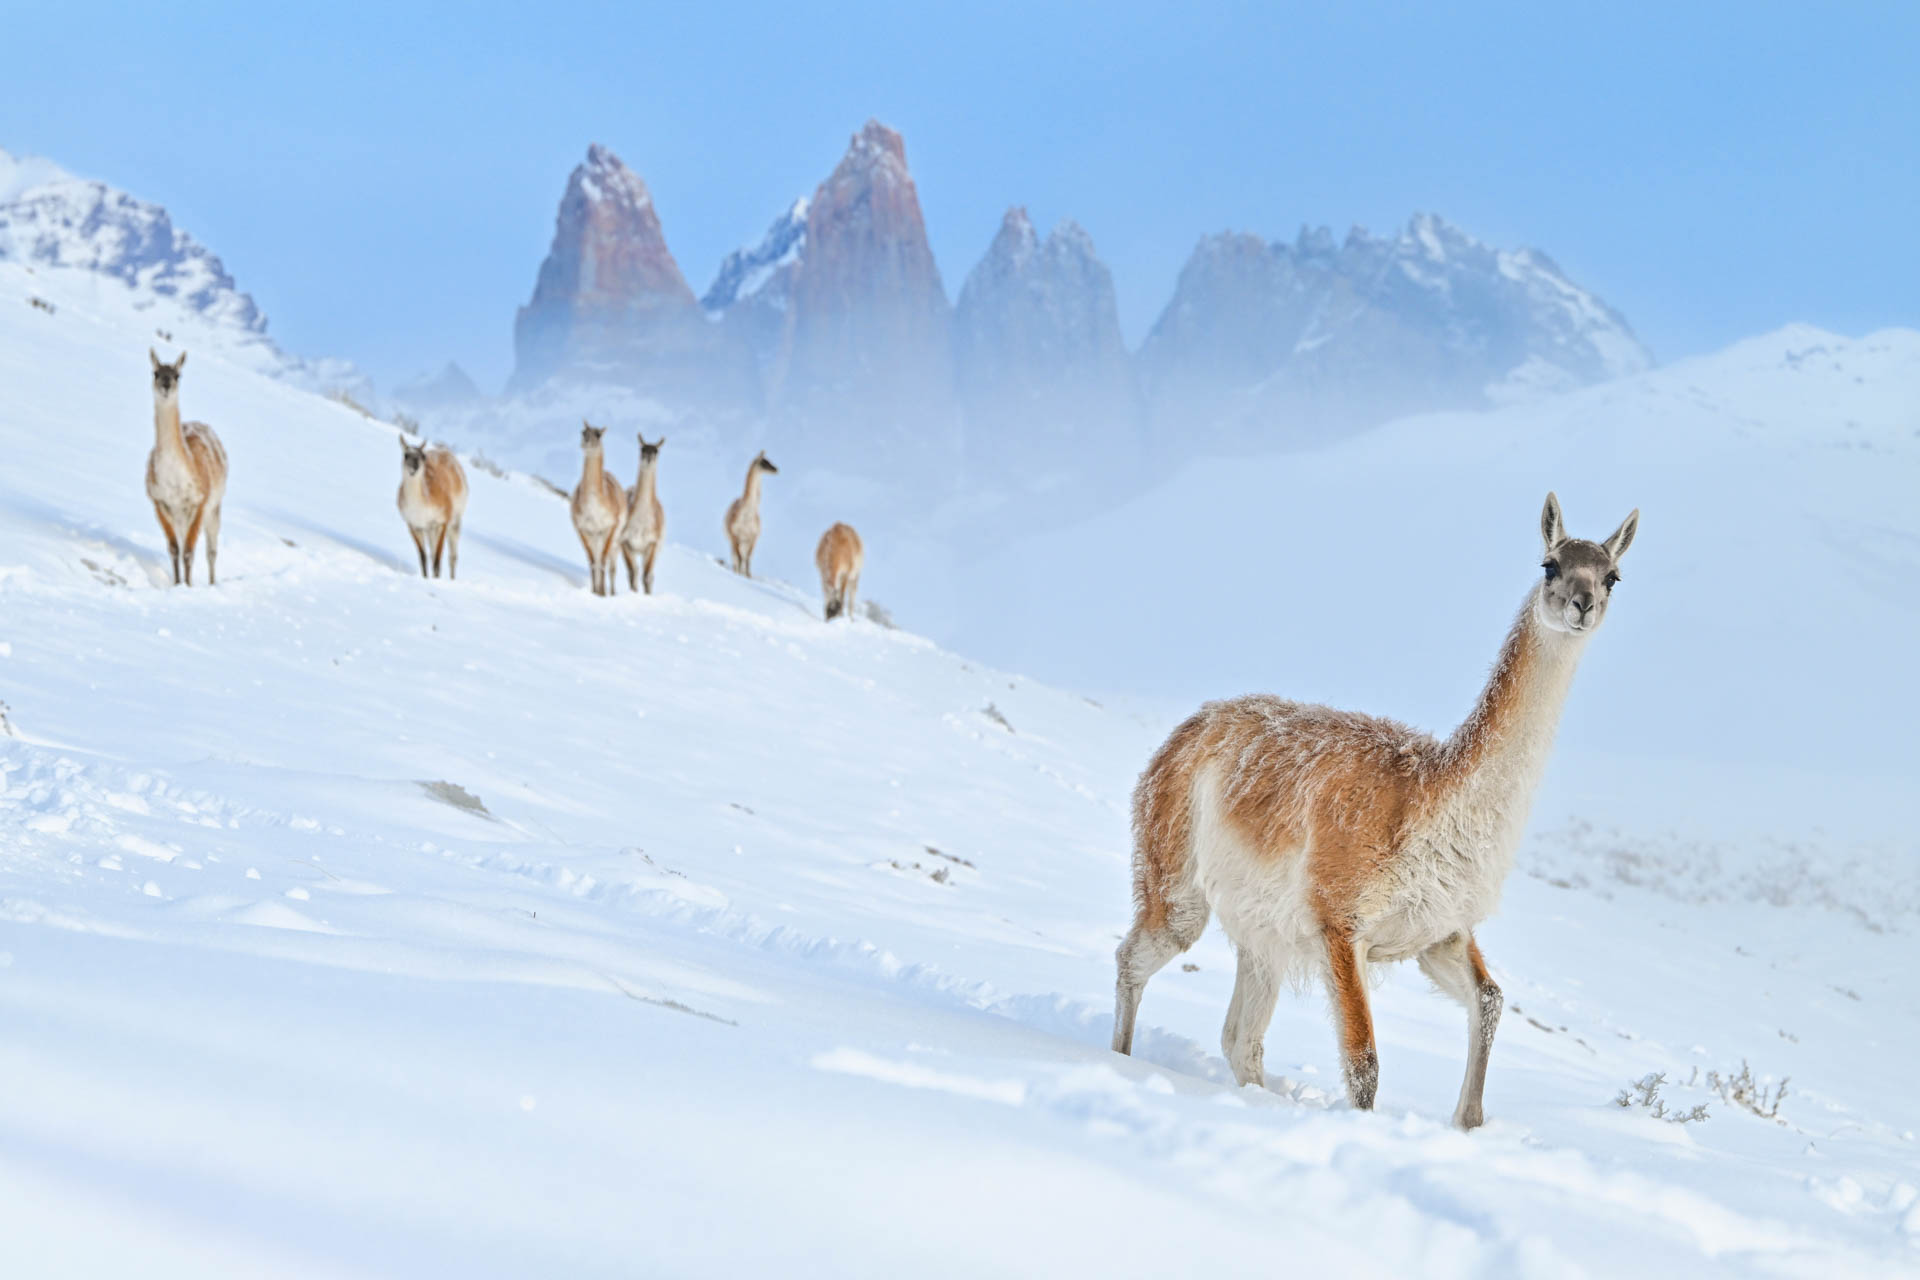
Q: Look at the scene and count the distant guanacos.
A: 6